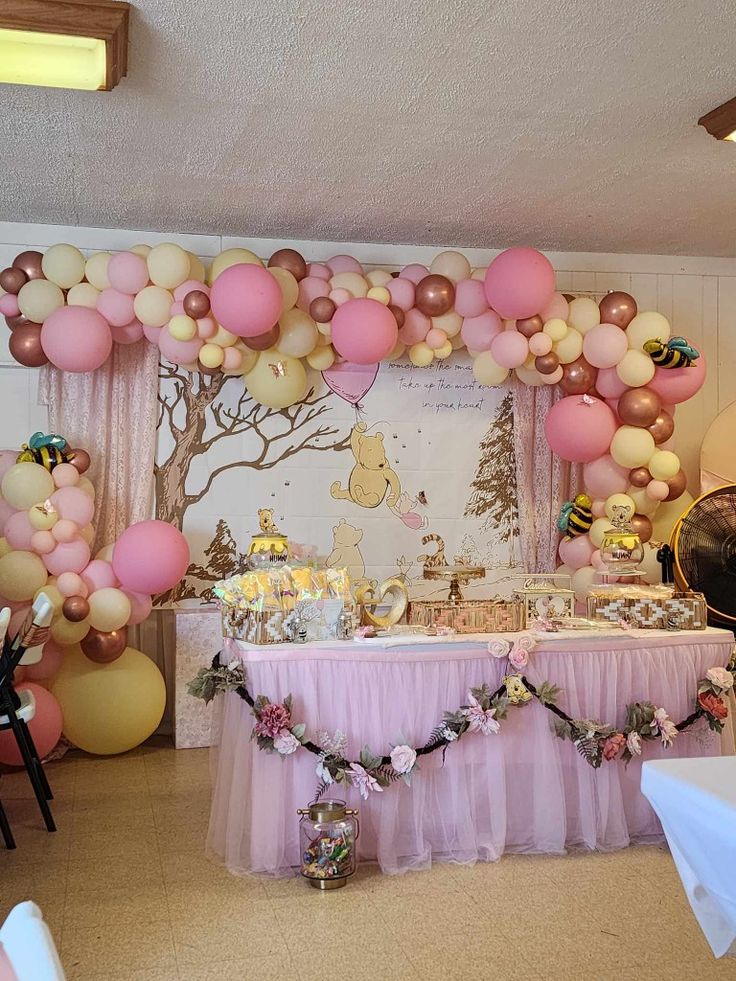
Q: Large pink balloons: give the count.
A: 8